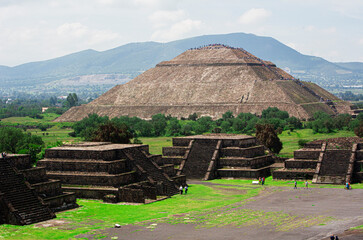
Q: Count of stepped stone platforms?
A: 4